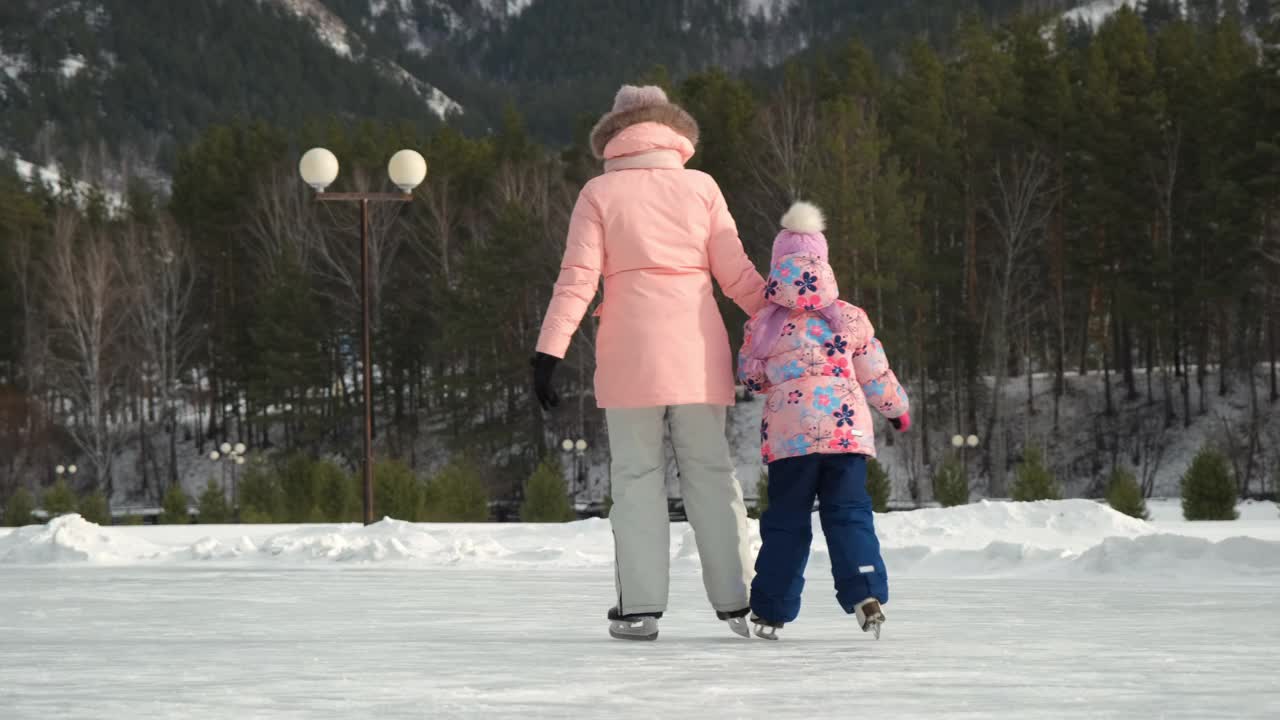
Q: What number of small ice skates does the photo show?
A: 2